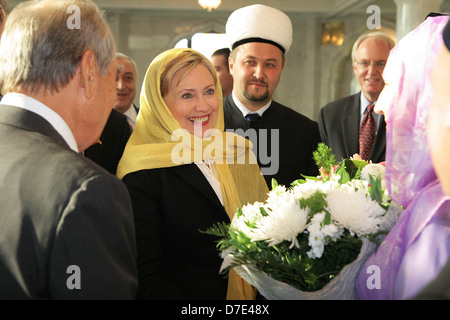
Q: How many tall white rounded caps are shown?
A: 1